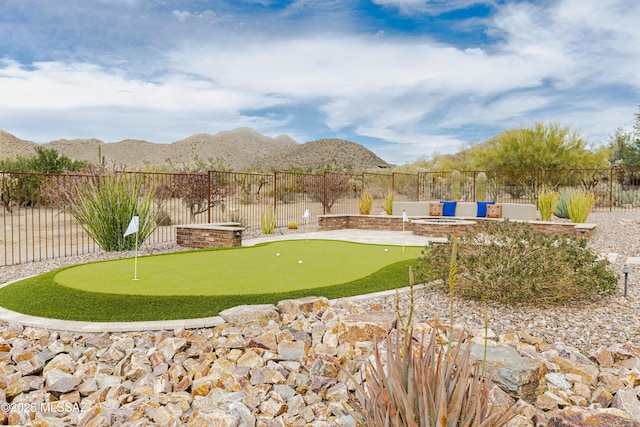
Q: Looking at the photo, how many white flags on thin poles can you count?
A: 3